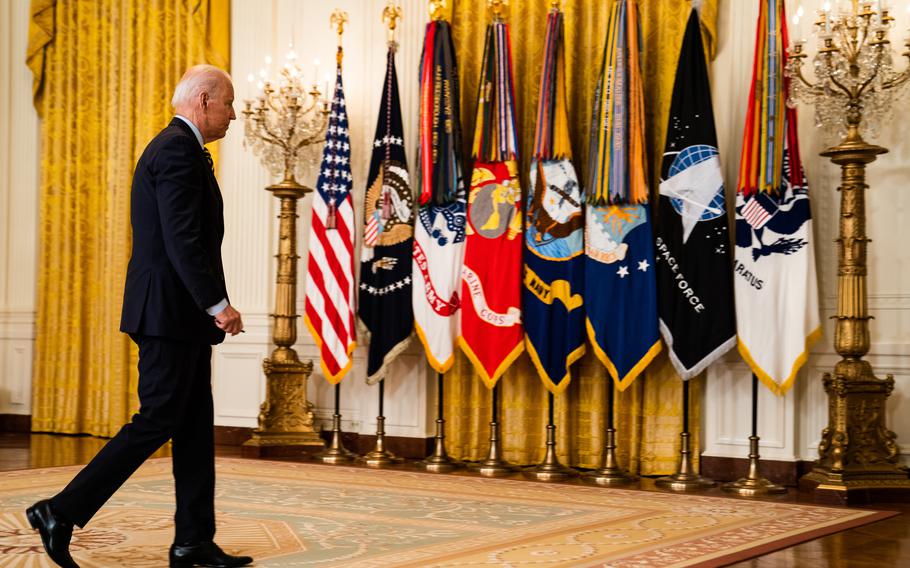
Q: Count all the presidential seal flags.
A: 1